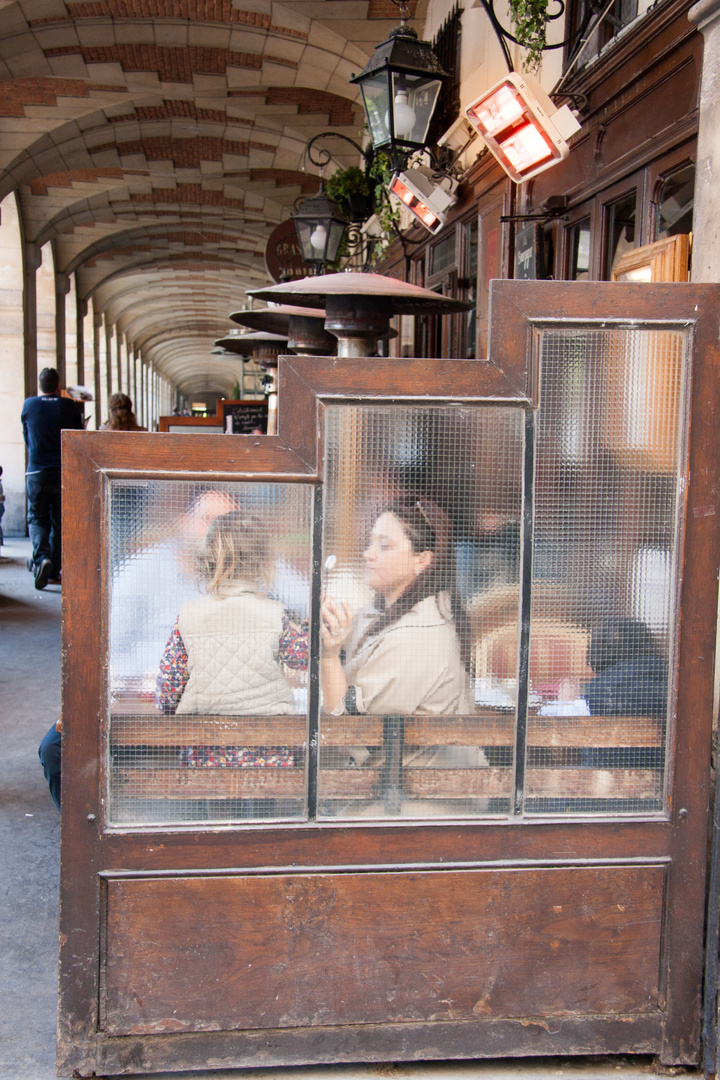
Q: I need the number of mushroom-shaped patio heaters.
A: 3